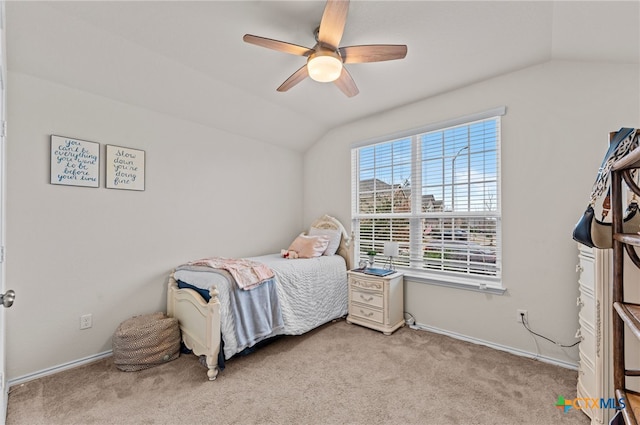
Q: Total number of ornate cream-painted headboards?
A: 1